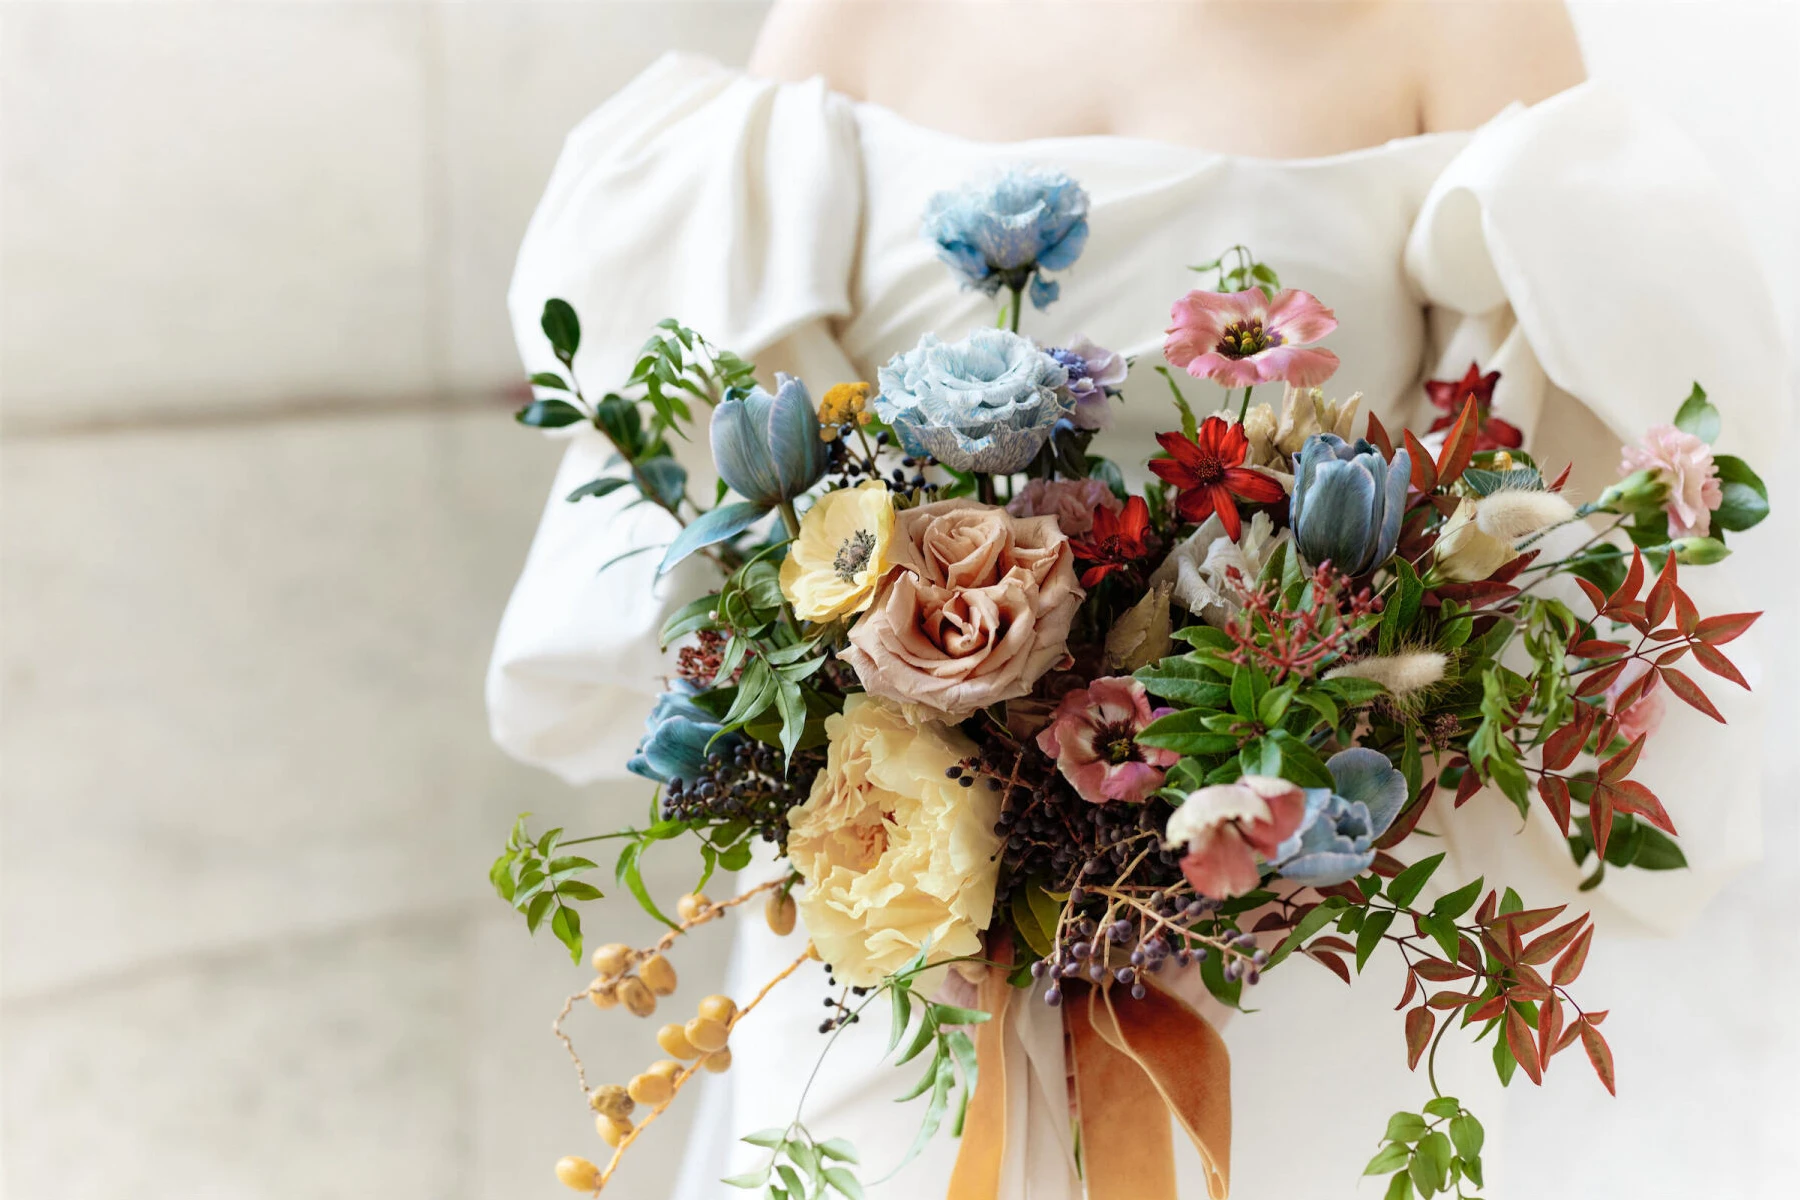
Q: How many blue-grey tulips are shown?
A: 4